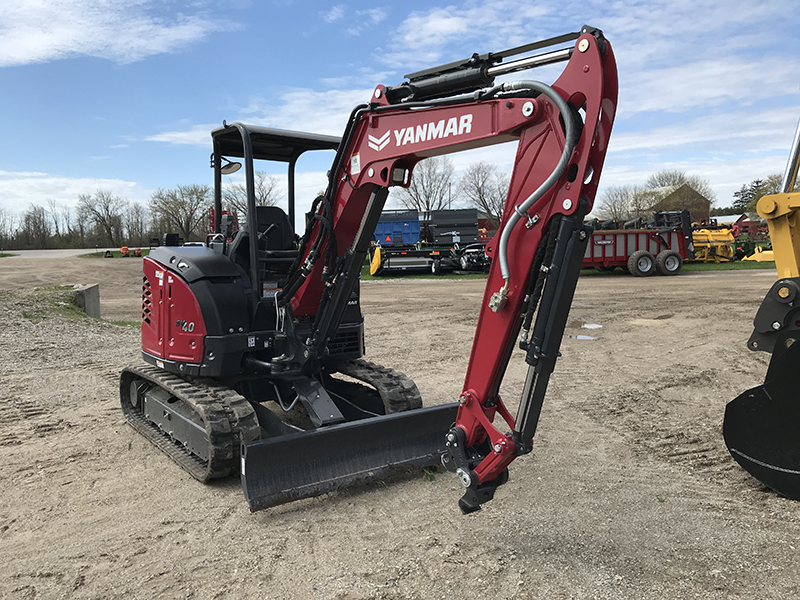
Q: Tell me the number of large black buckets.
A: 1